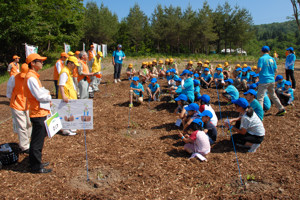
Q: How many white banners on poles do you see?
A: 6